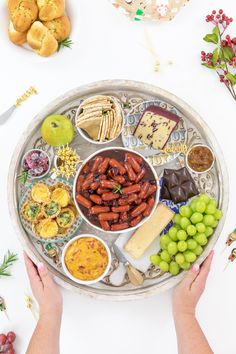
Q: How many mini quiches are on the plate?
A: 6